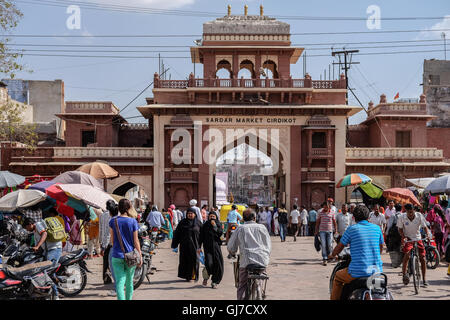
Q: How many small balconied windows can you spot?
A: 2